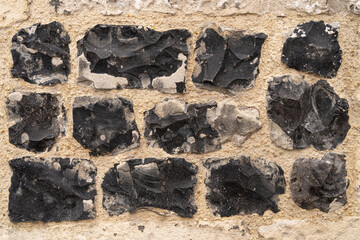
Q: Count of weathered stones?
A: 12